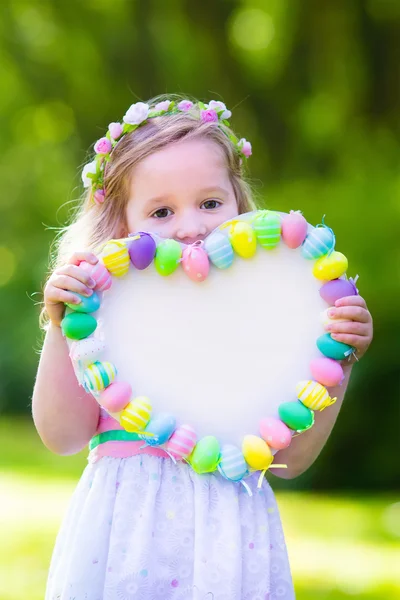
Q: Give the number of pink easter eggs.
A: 7